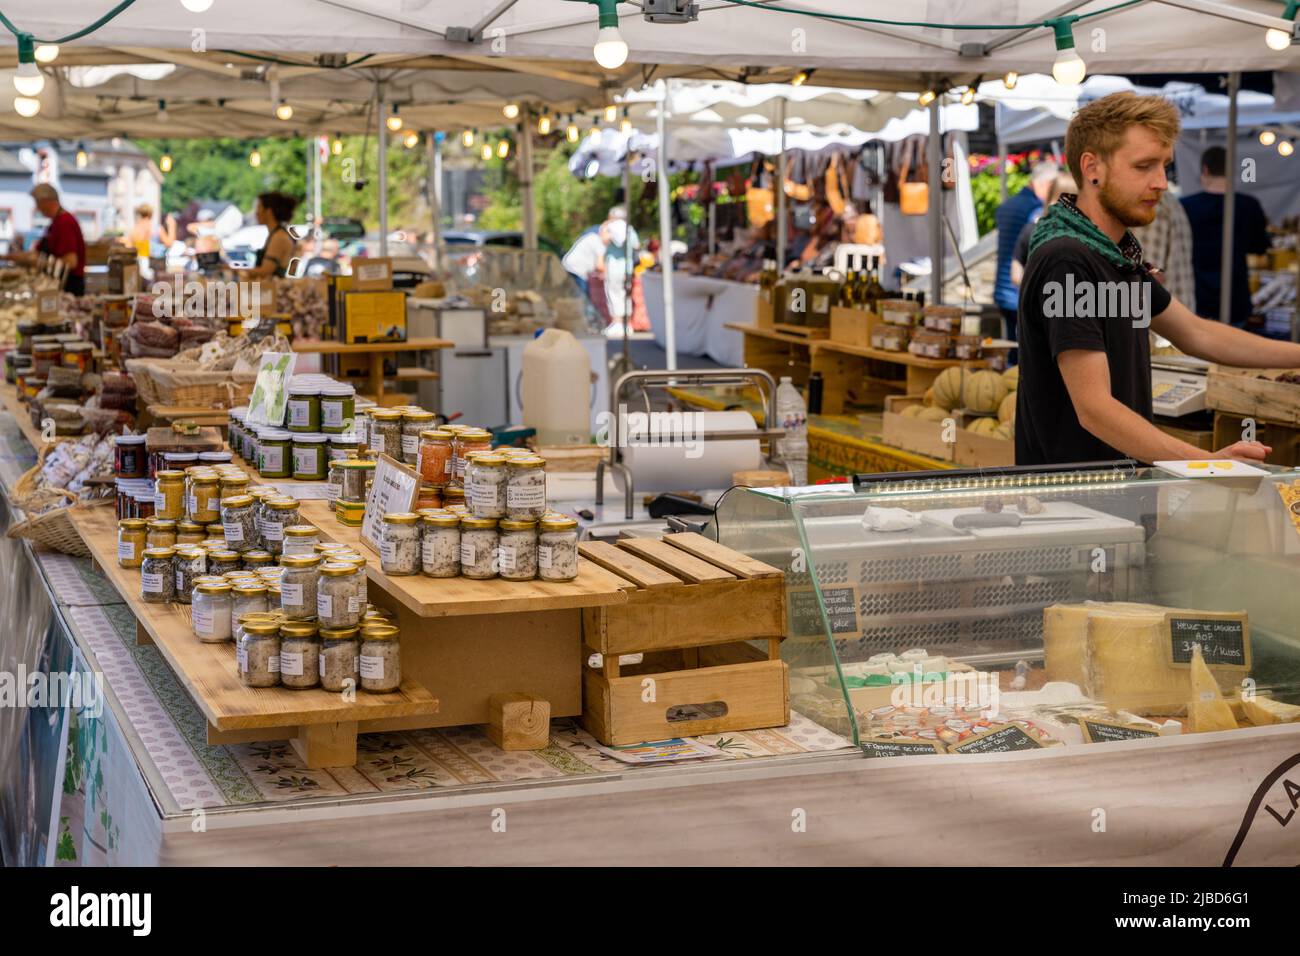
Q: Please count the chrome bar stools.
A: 0